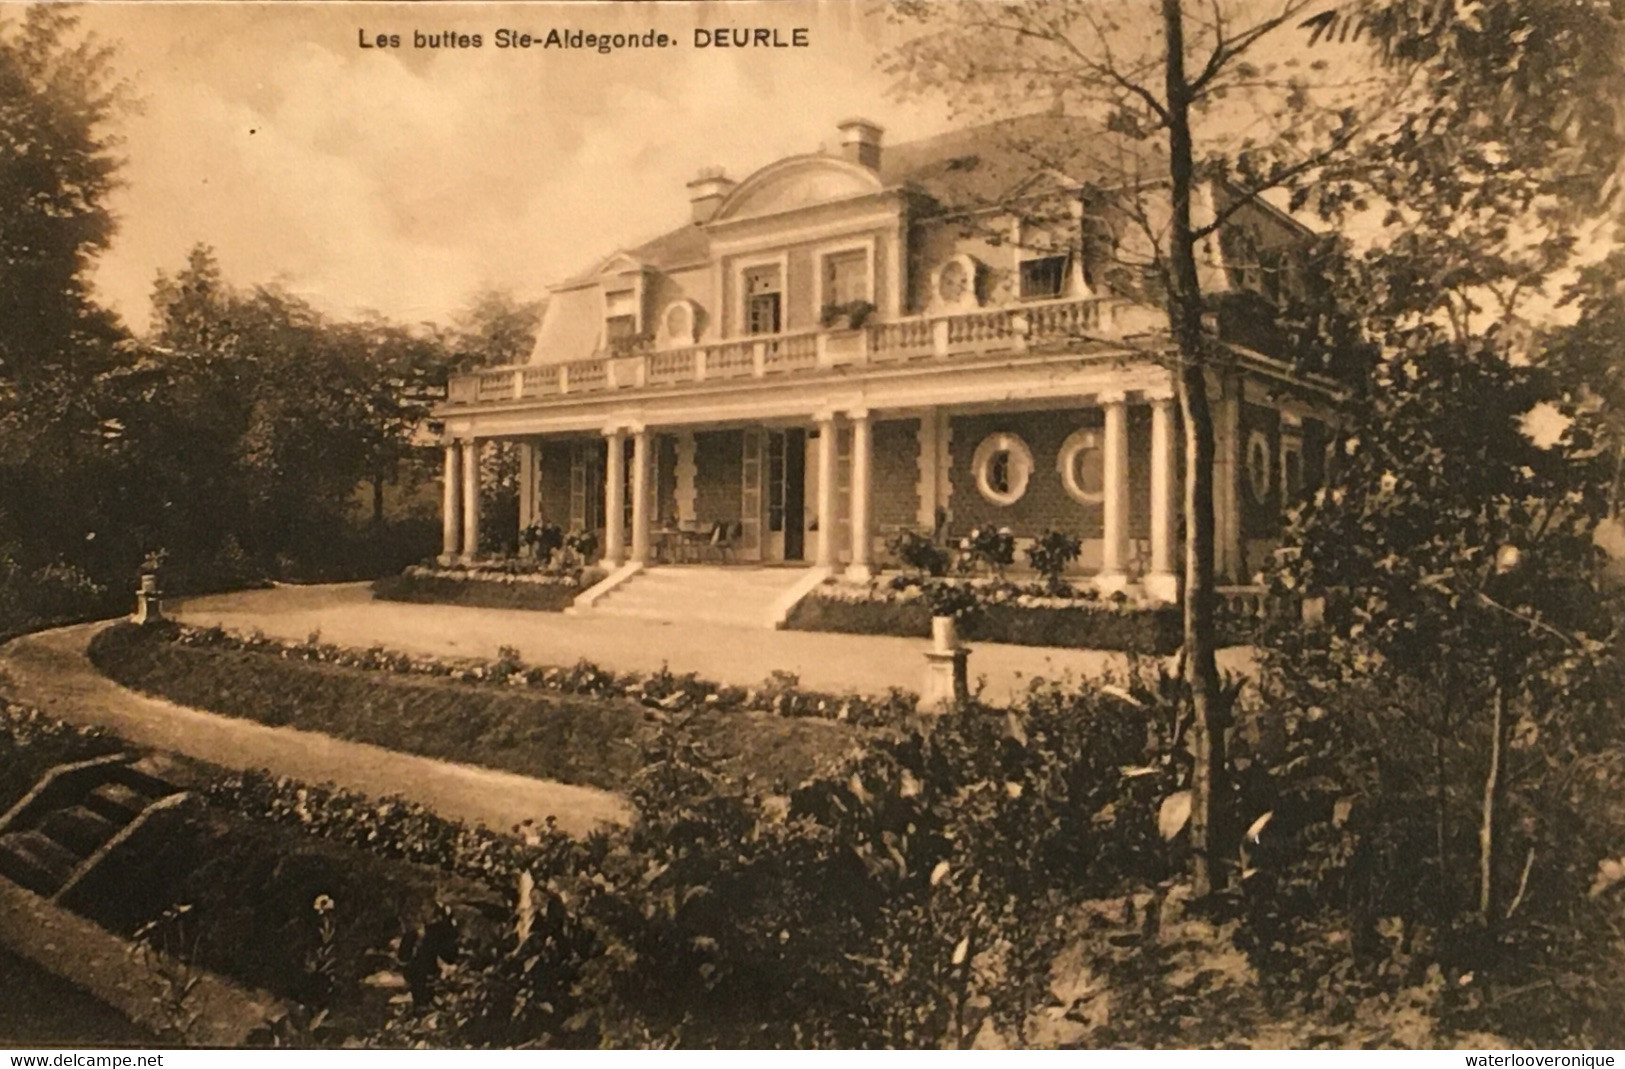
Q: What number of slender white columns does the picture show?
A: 8